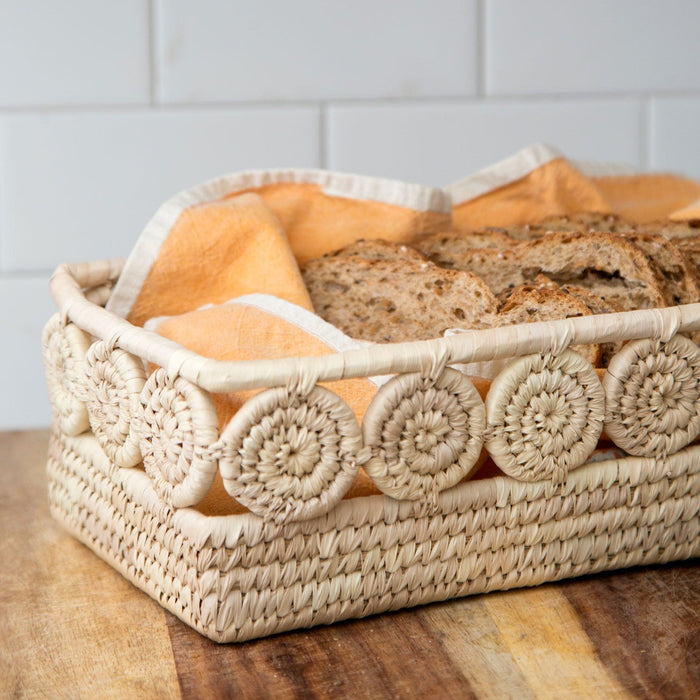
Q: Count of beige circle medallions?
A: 7